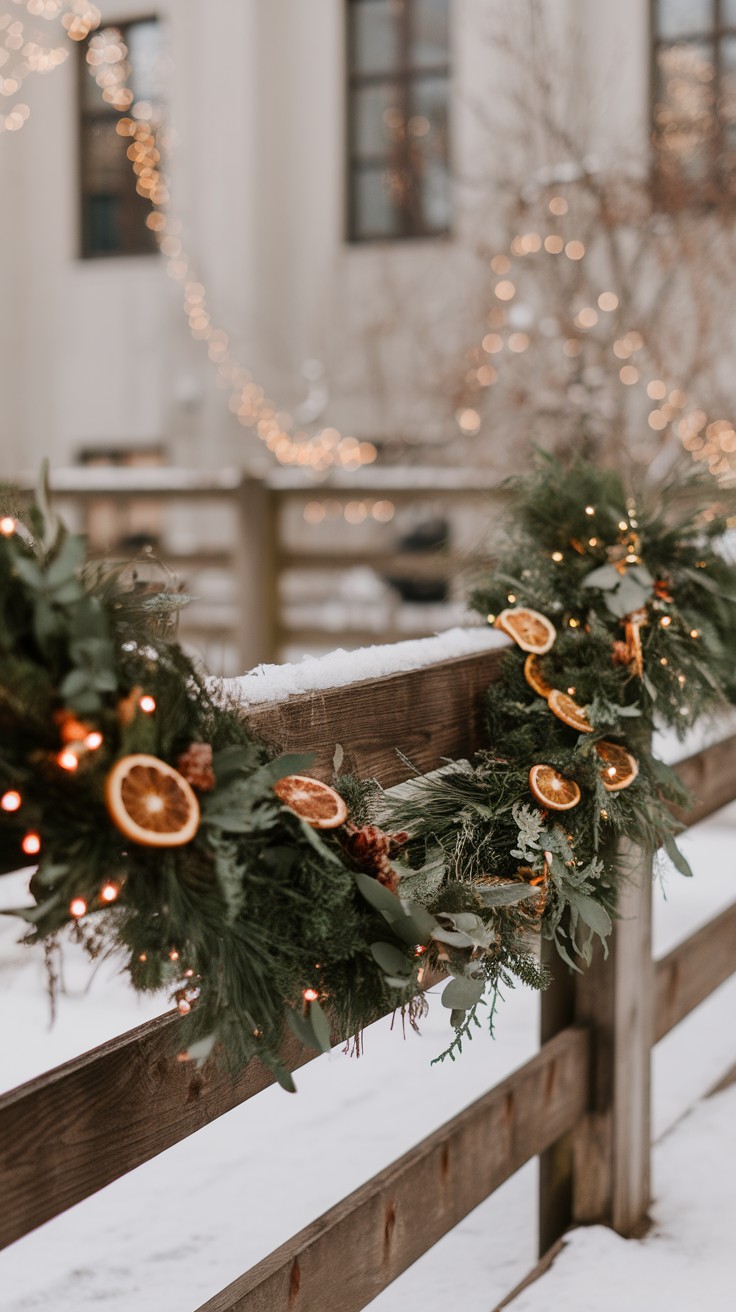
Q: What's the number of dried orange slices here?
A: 7